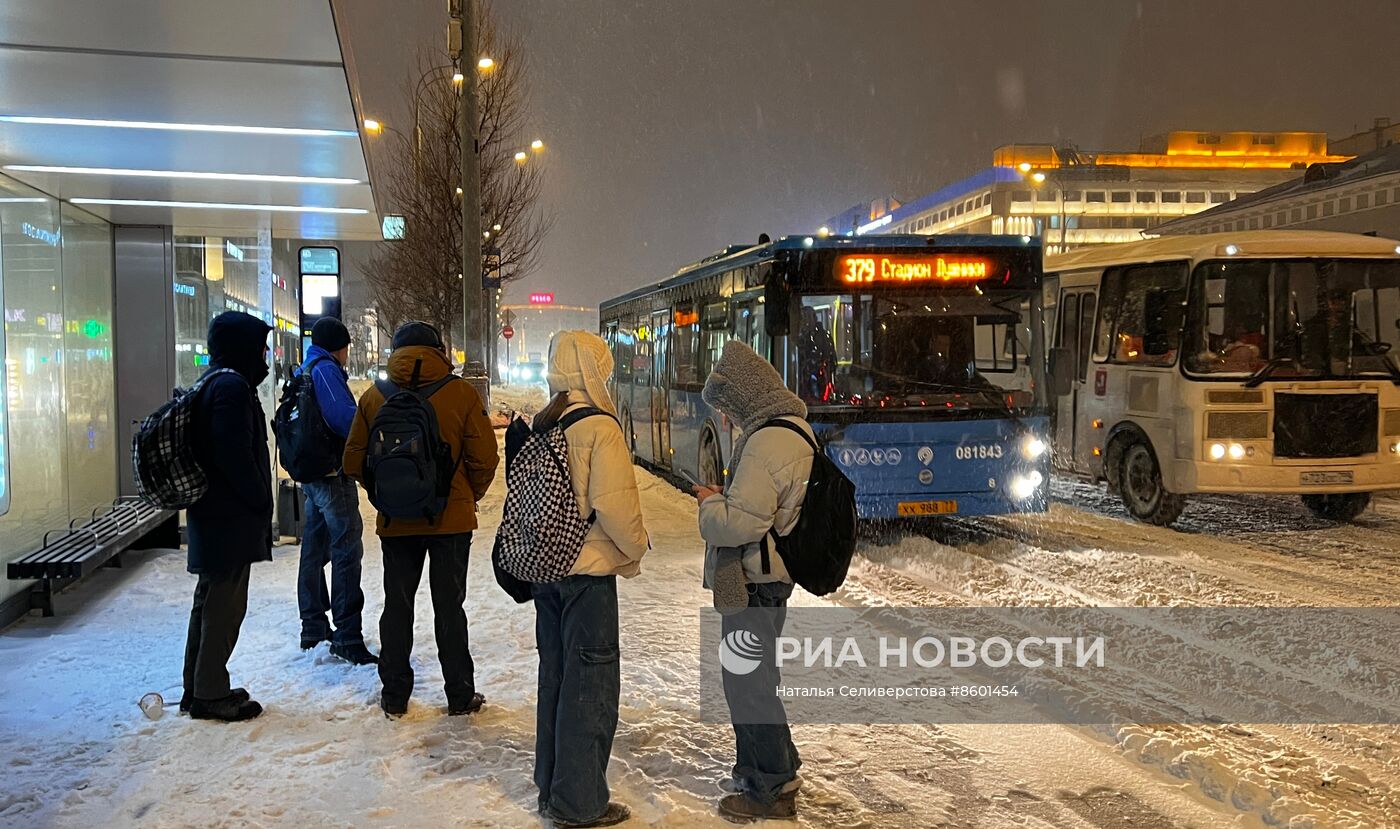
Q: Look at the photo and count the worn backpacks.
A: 5